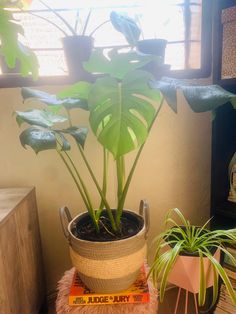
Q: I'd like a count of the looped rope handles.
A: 2